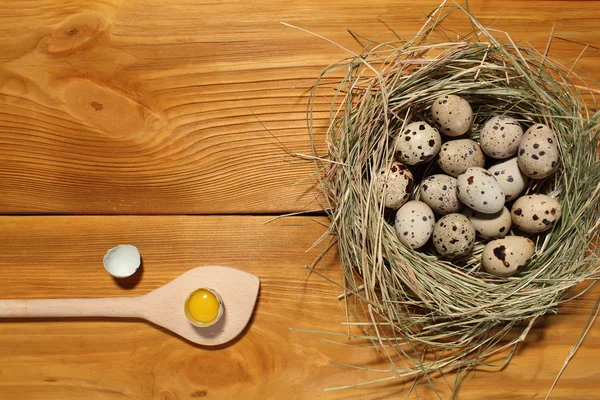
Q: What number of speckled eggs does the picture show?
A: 14